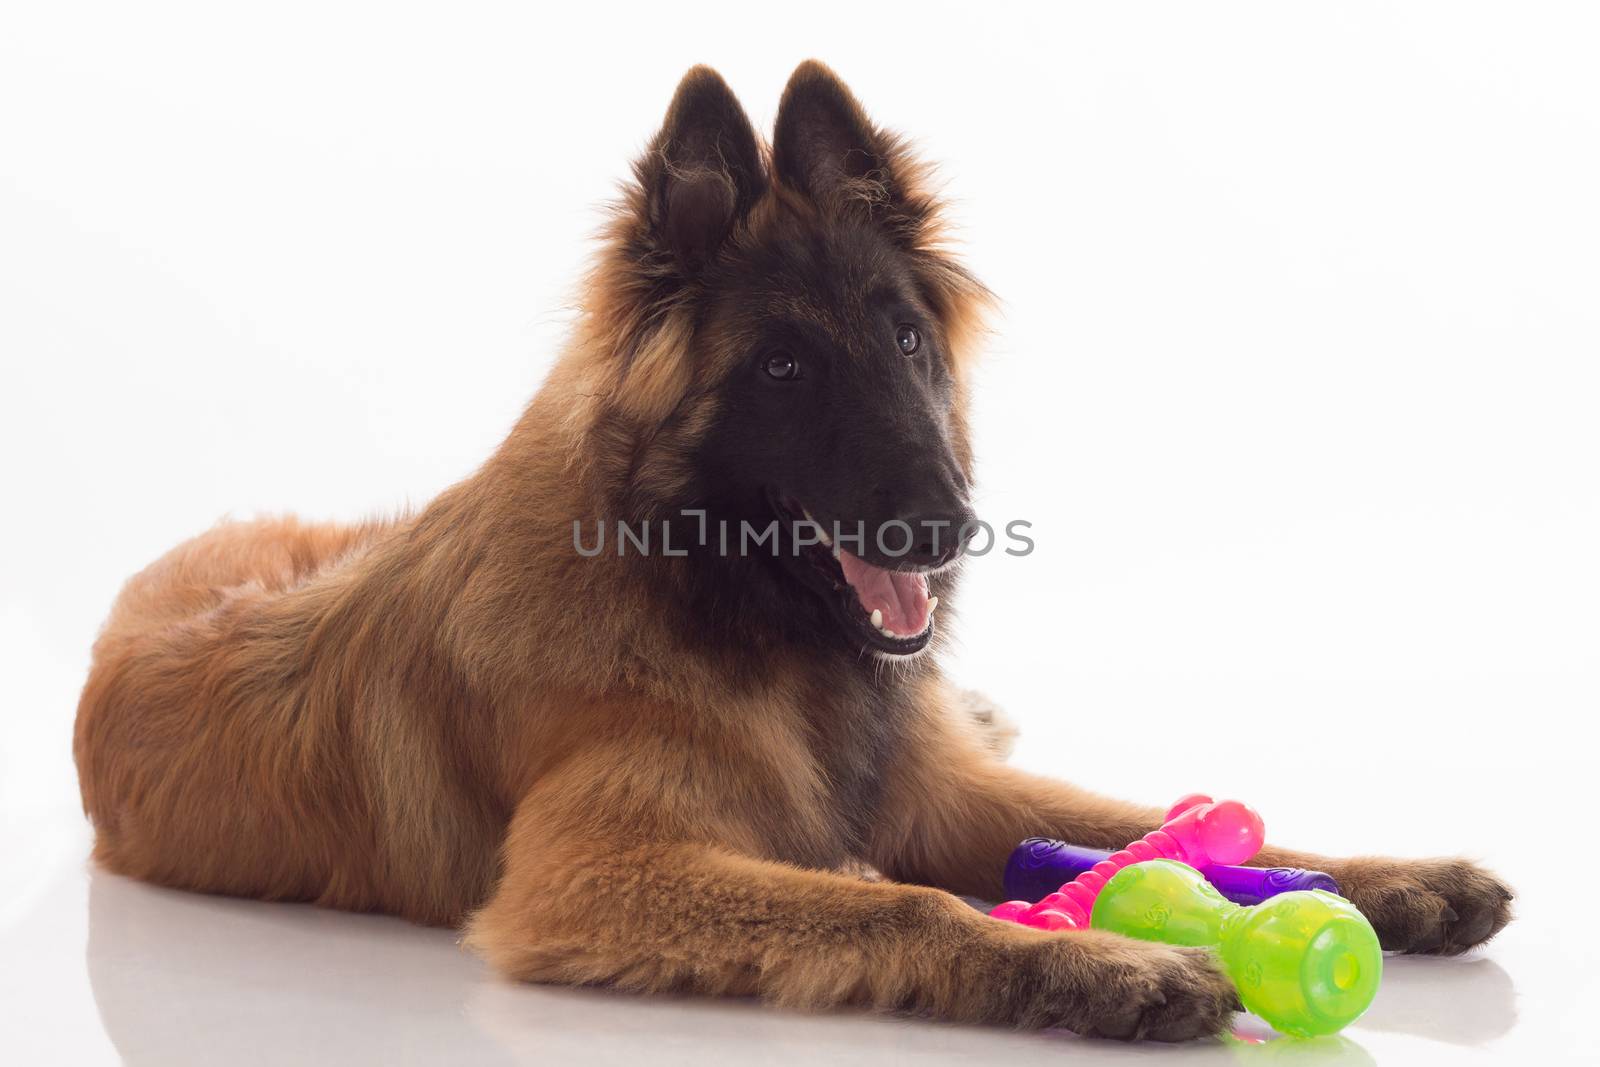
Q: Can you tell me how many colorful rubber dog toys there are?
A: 3